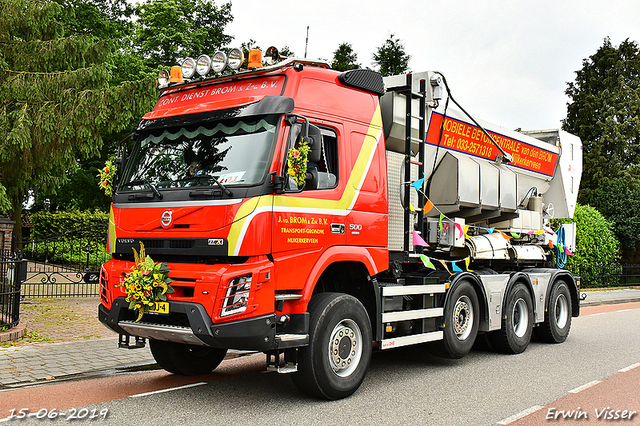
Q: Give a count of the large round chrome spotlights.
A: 4